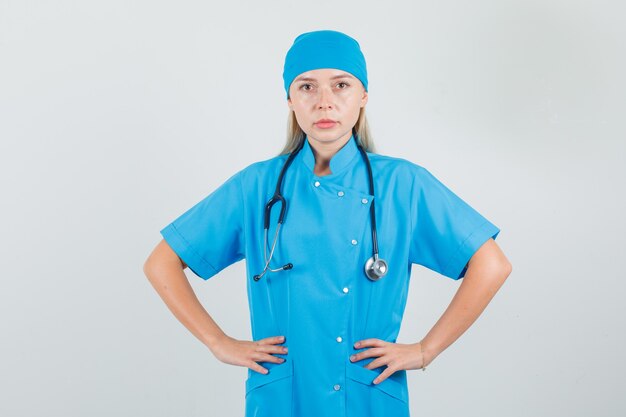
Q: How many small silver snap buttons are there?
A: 7